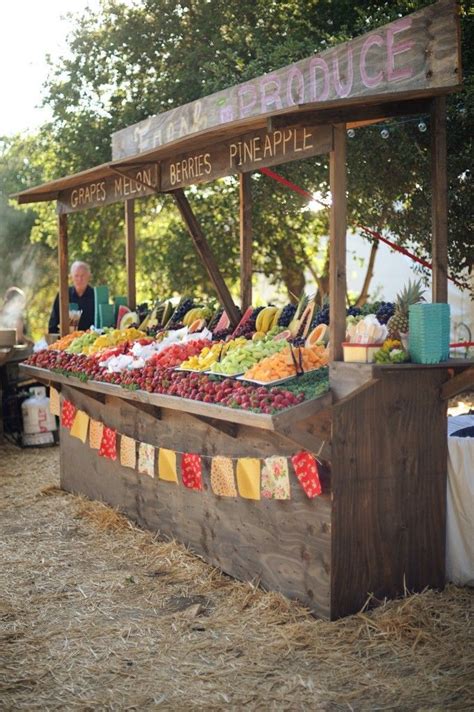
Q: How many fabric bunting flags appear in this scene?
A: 13